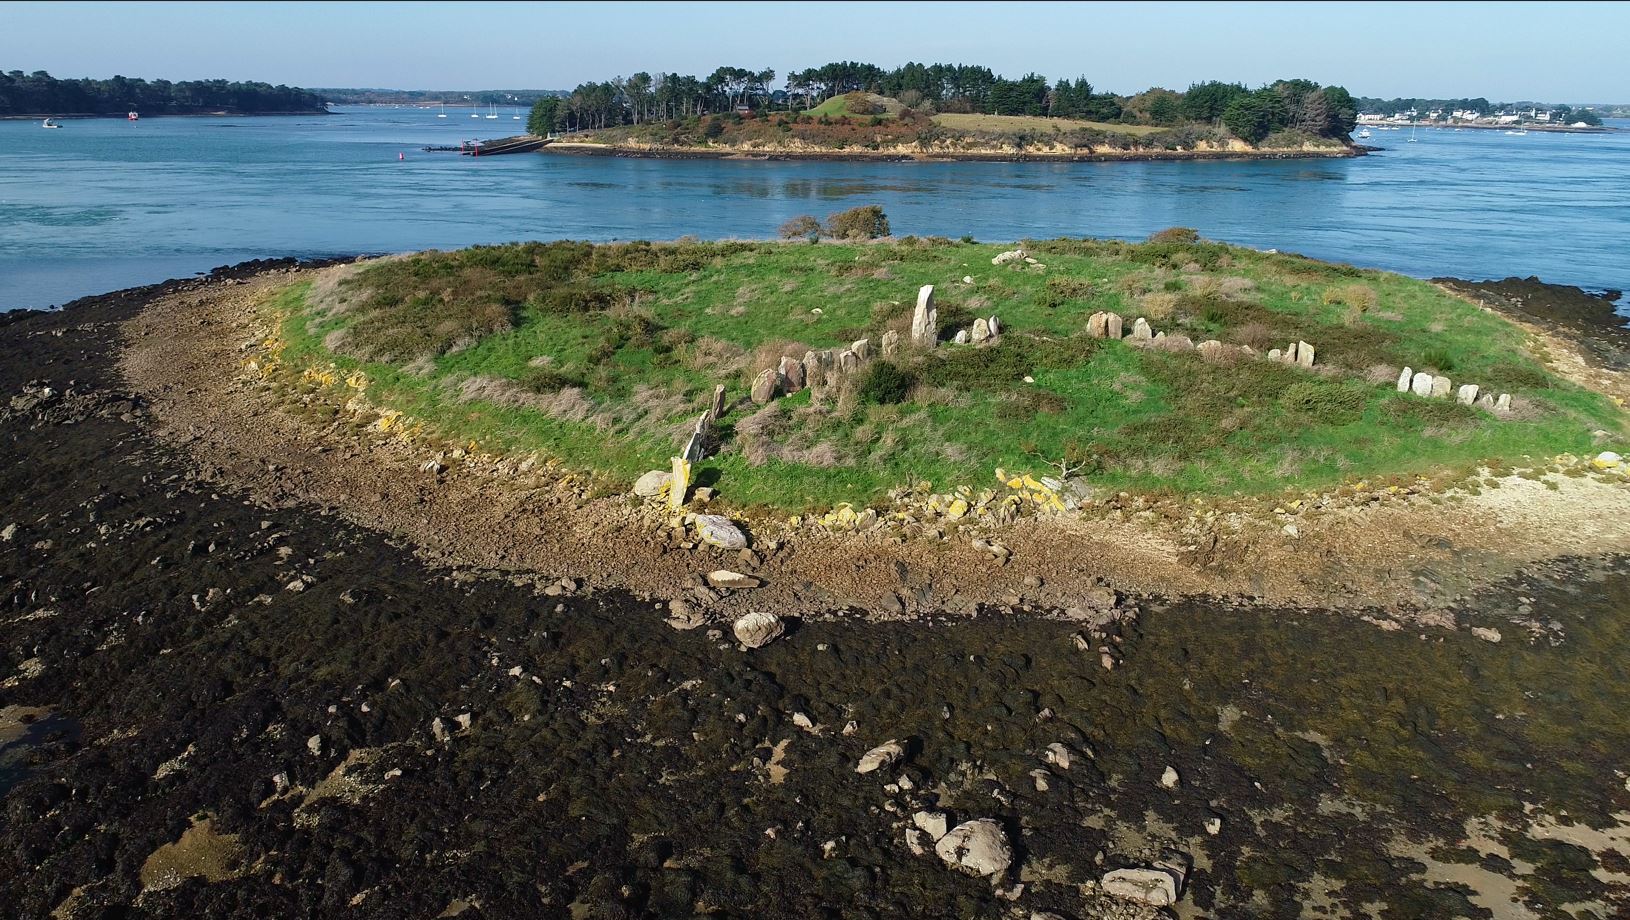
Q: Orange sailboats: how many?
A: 0